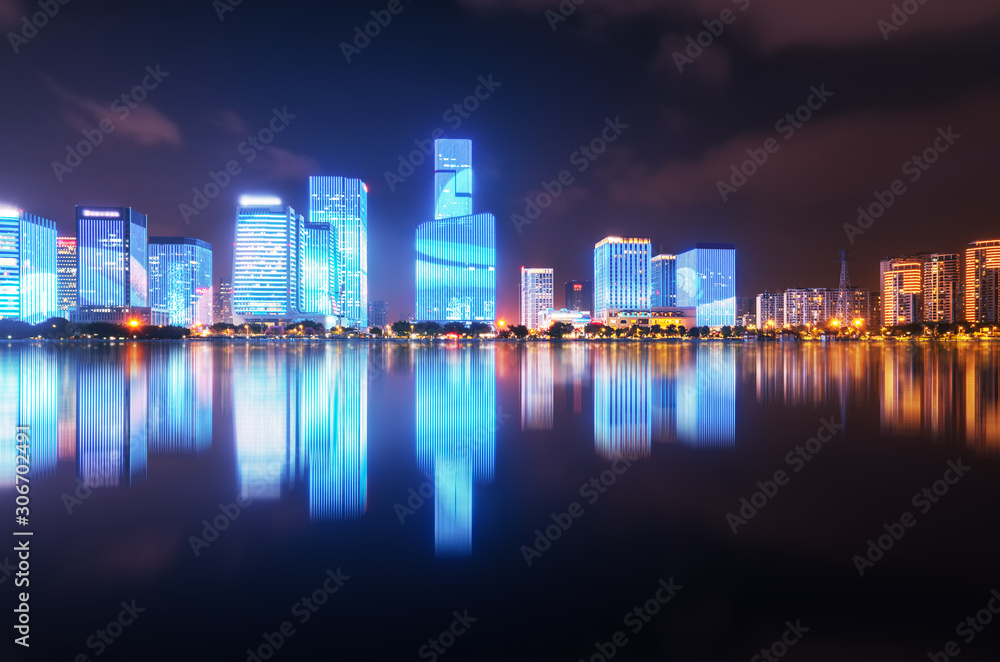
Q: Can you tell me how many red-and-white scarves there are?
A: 0